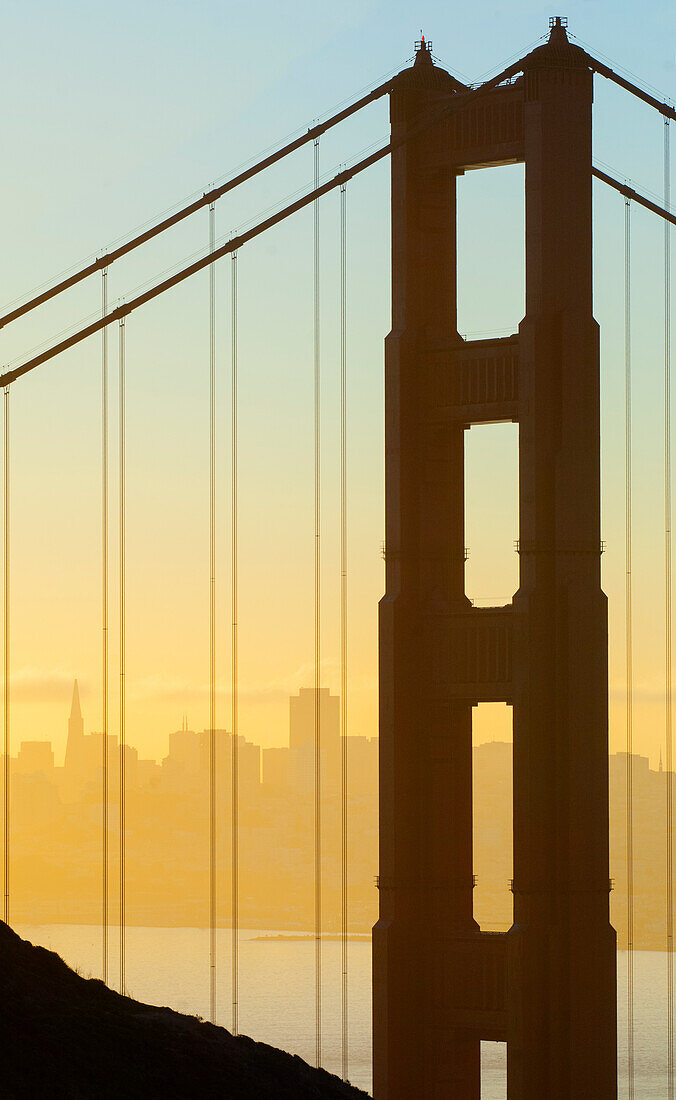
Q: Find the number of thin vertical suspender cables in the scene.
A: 9